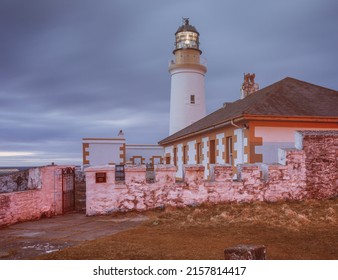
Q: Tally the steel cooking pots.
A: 0